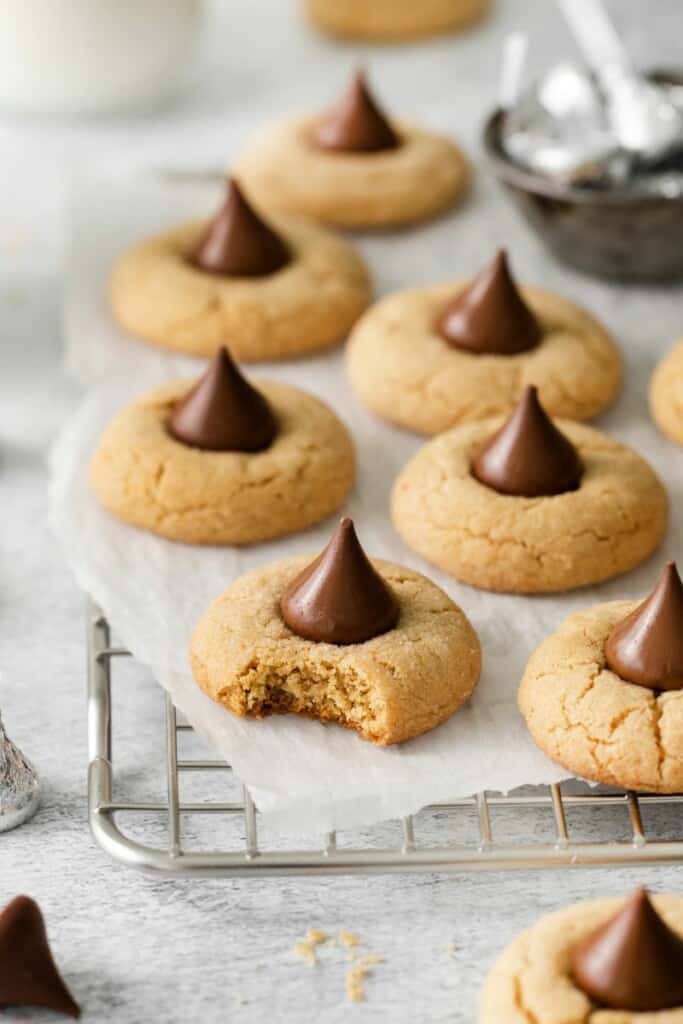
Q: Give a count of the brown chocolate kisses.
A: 9